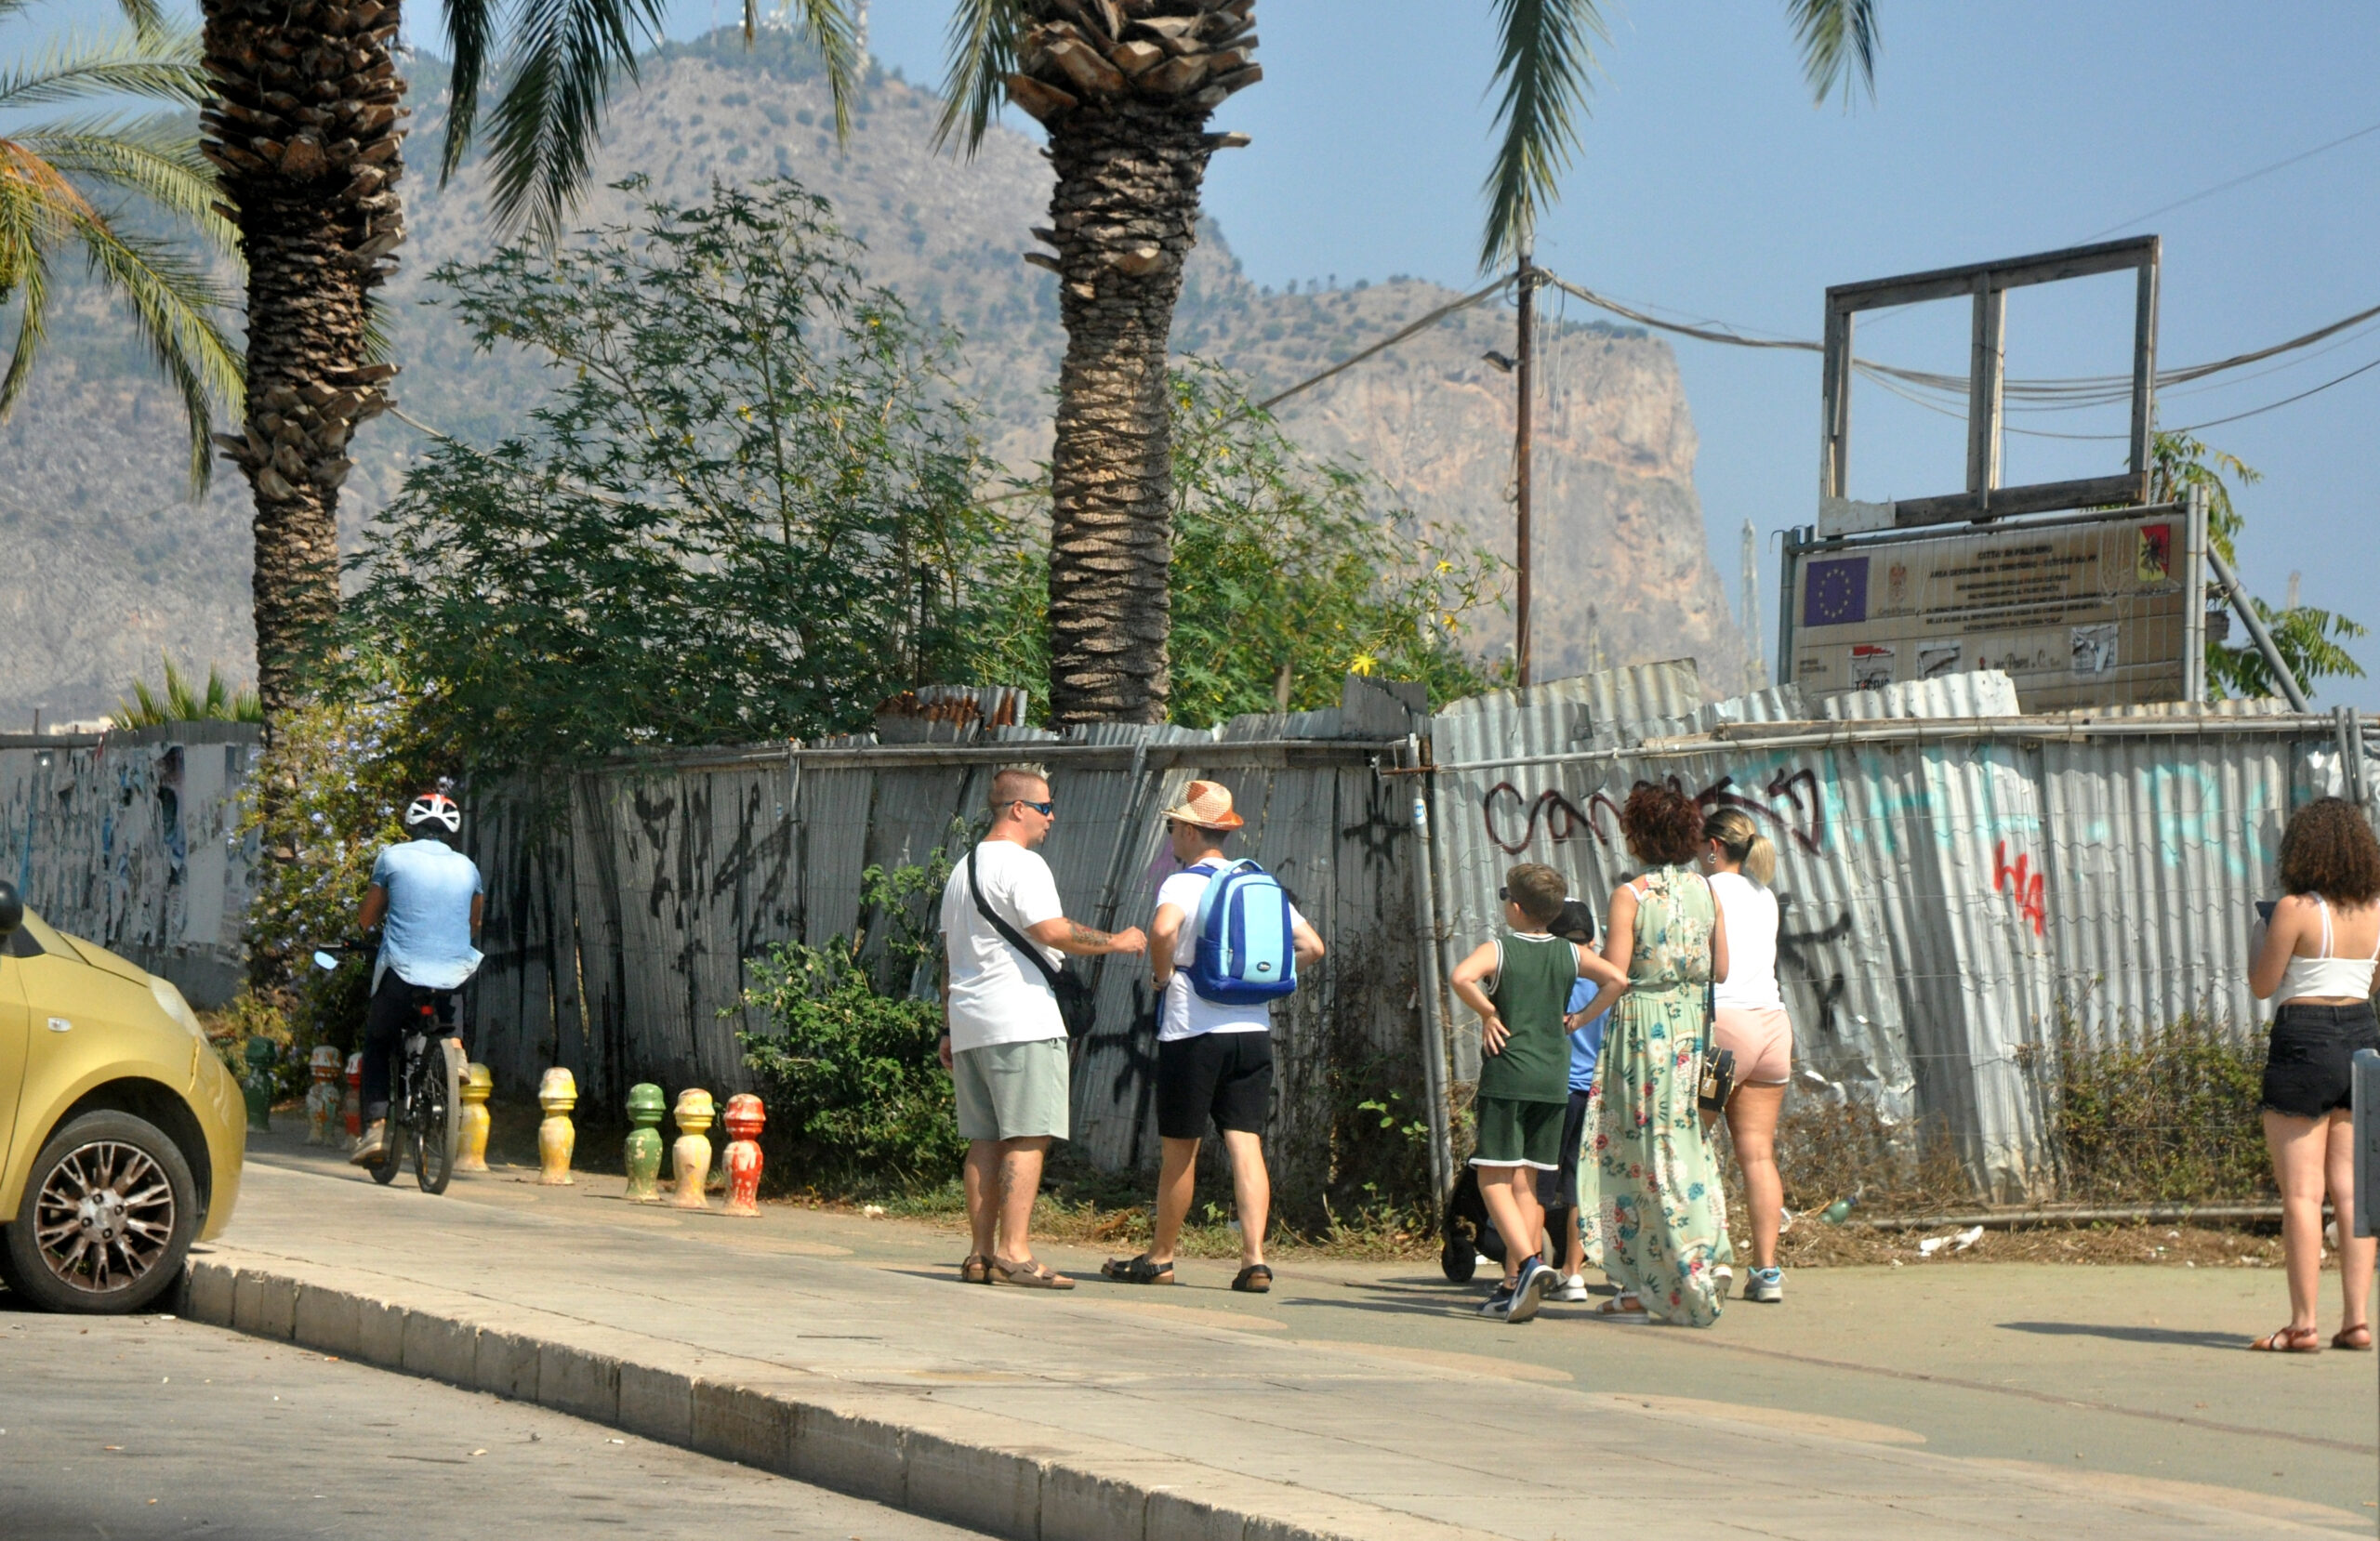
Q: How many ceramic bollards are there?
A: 8